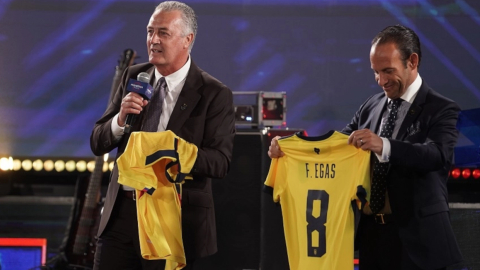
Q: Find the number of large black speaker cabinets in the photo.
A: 1